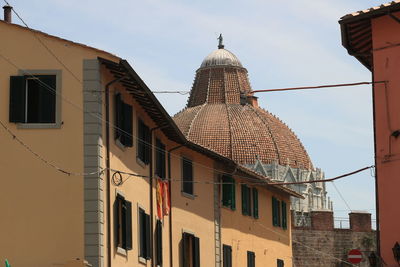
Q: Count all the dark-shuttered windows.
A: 15